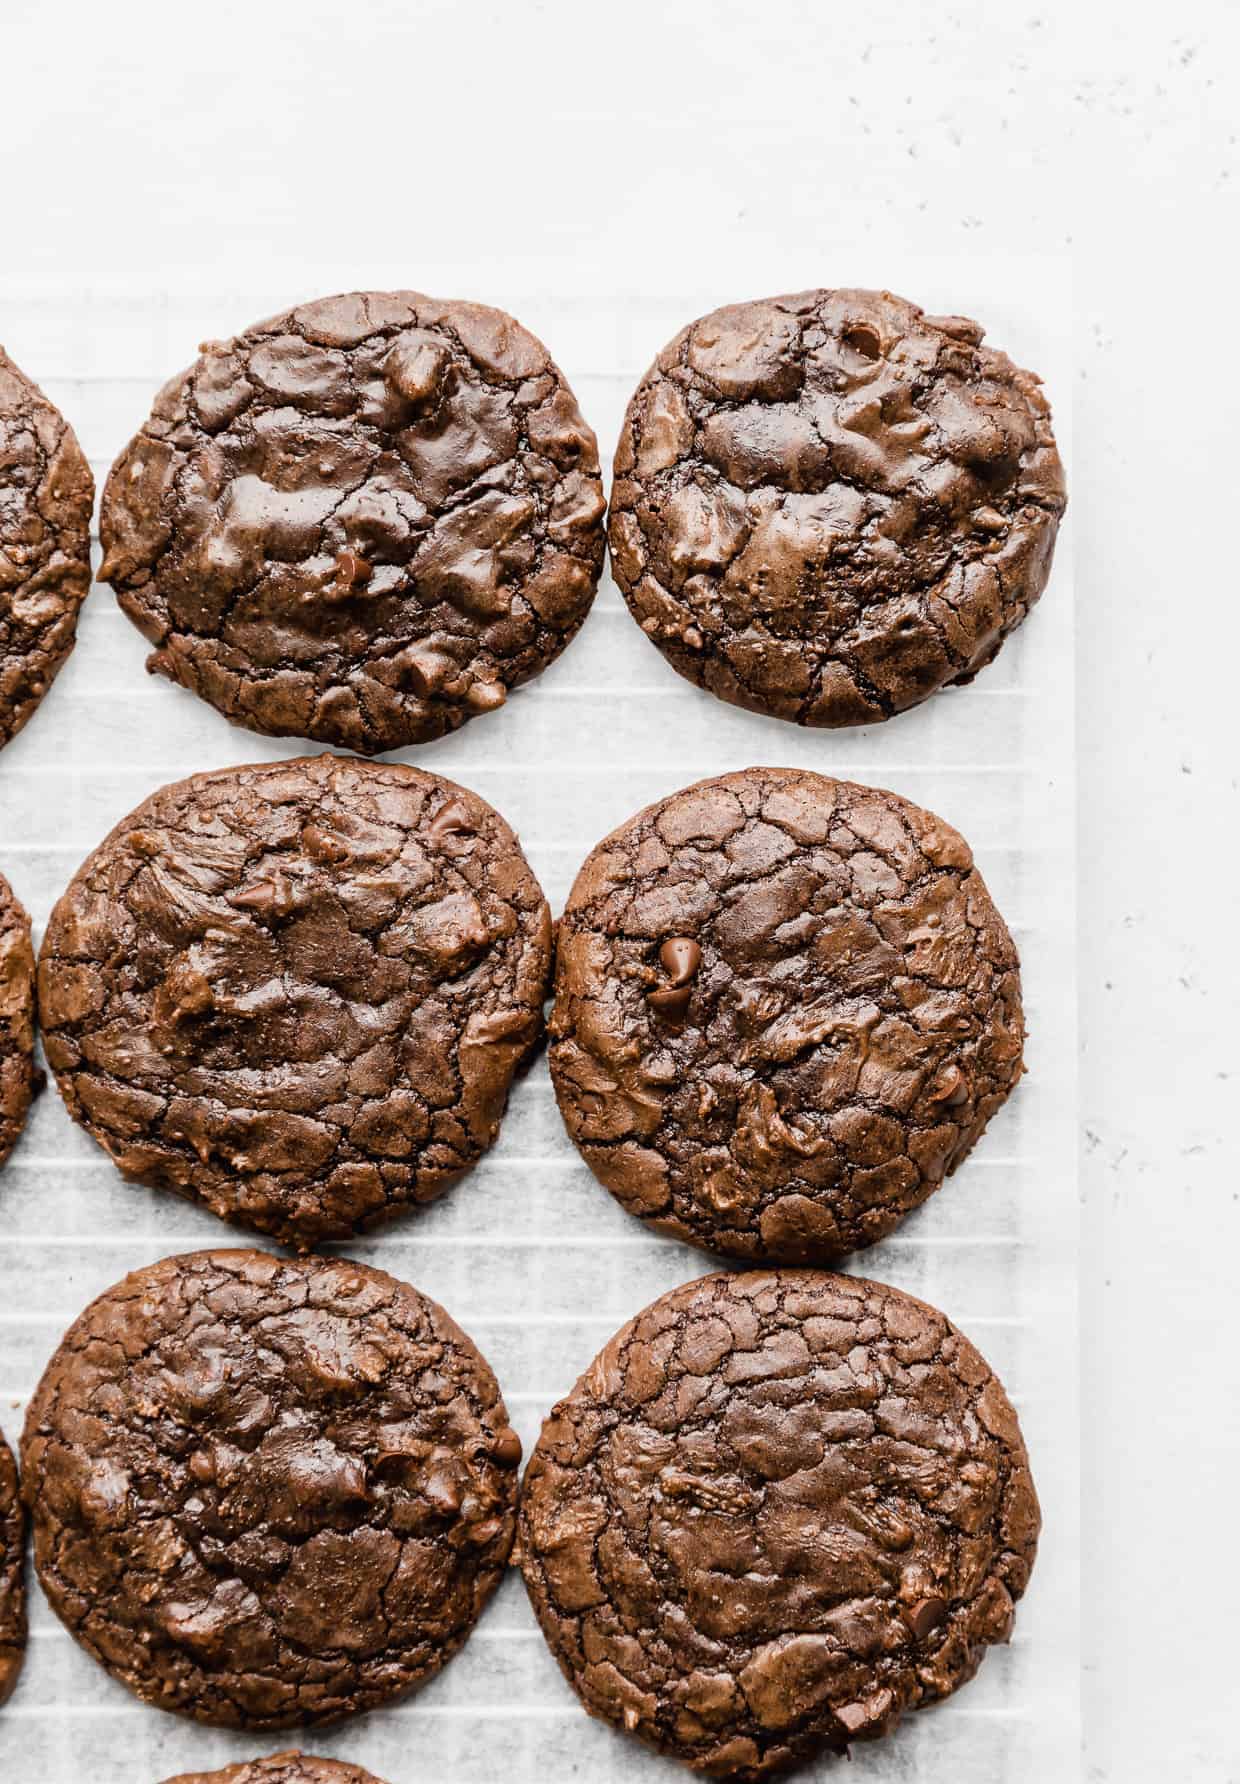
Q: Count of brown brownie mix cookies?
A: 10